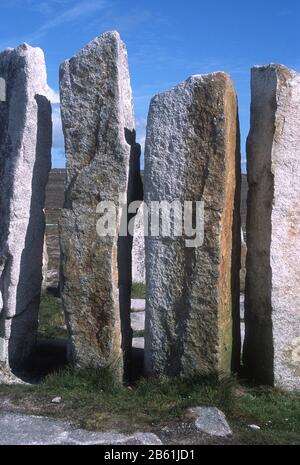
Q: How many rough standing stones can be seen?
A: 4